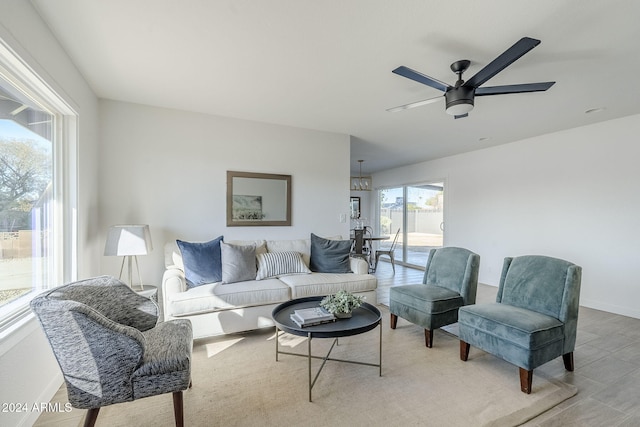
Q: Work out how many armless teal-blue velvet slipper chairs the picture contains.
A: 2